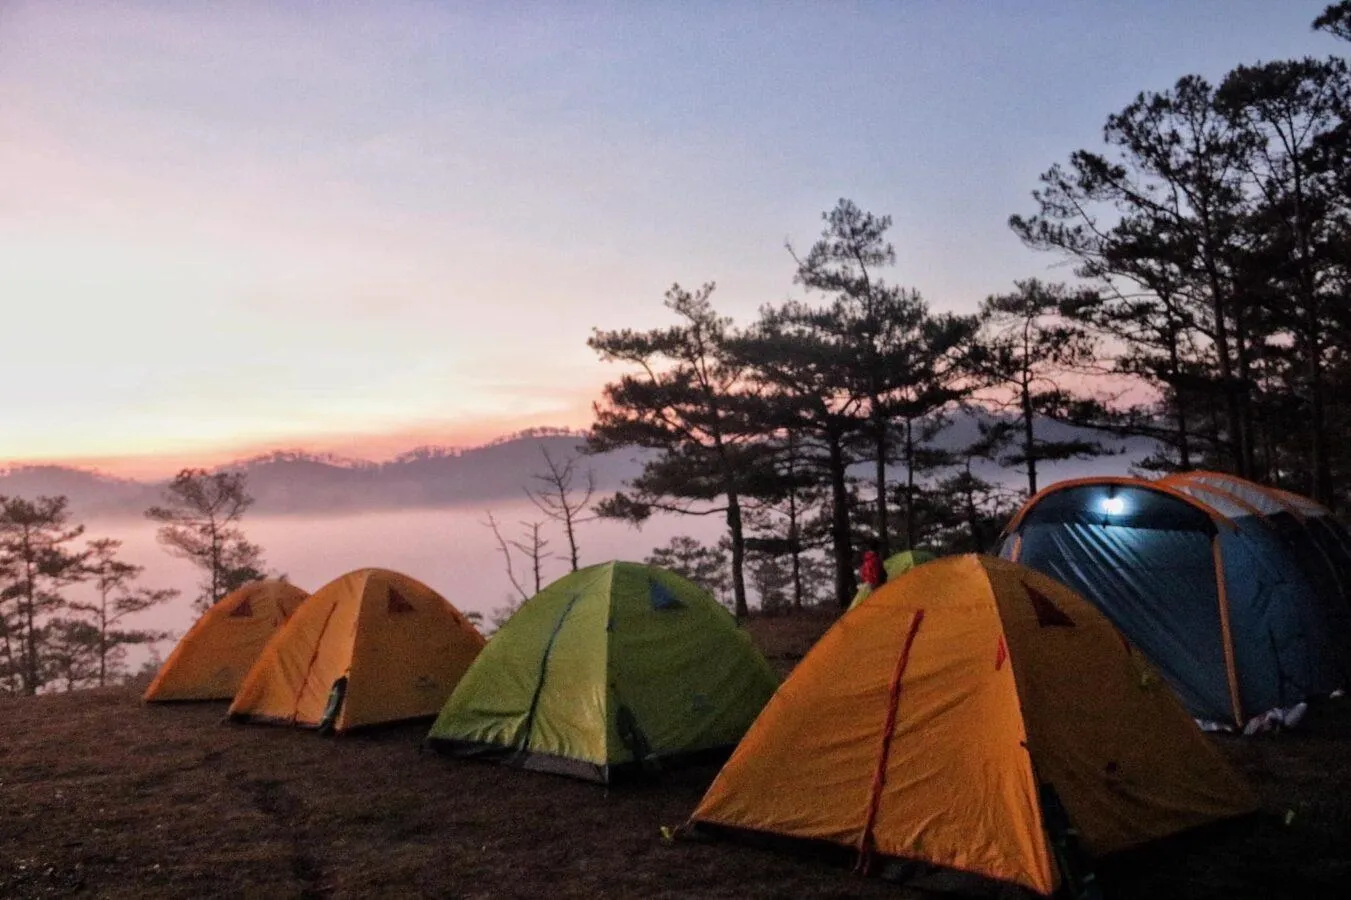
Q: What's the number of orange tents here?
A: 3